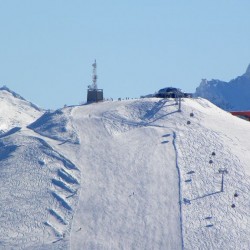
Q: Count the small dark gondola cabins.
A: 6